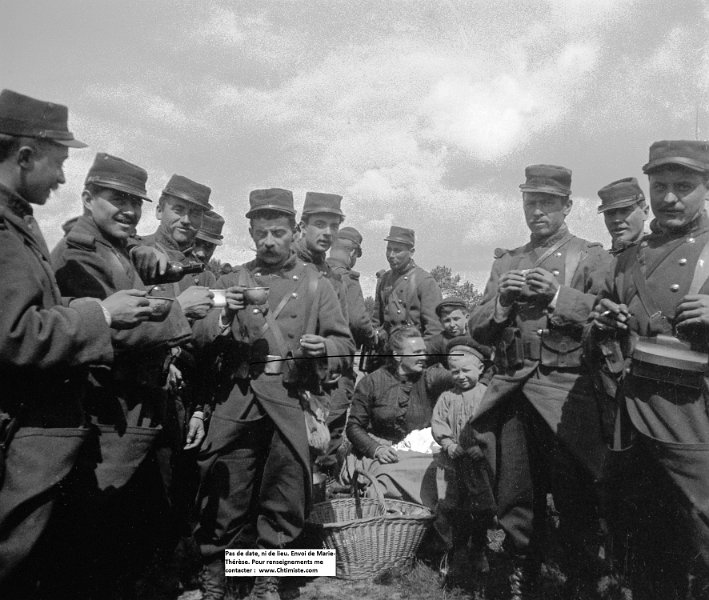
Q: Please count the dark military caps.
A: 11